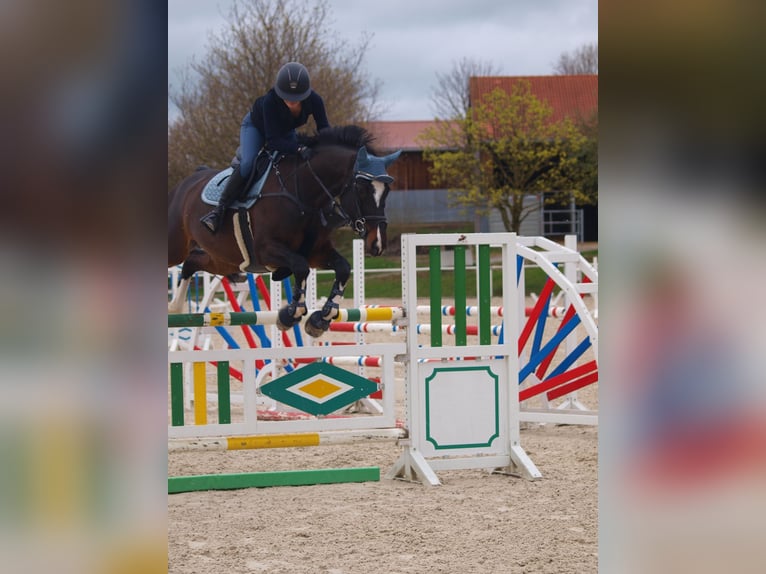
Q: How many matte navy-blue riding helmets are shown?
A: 1